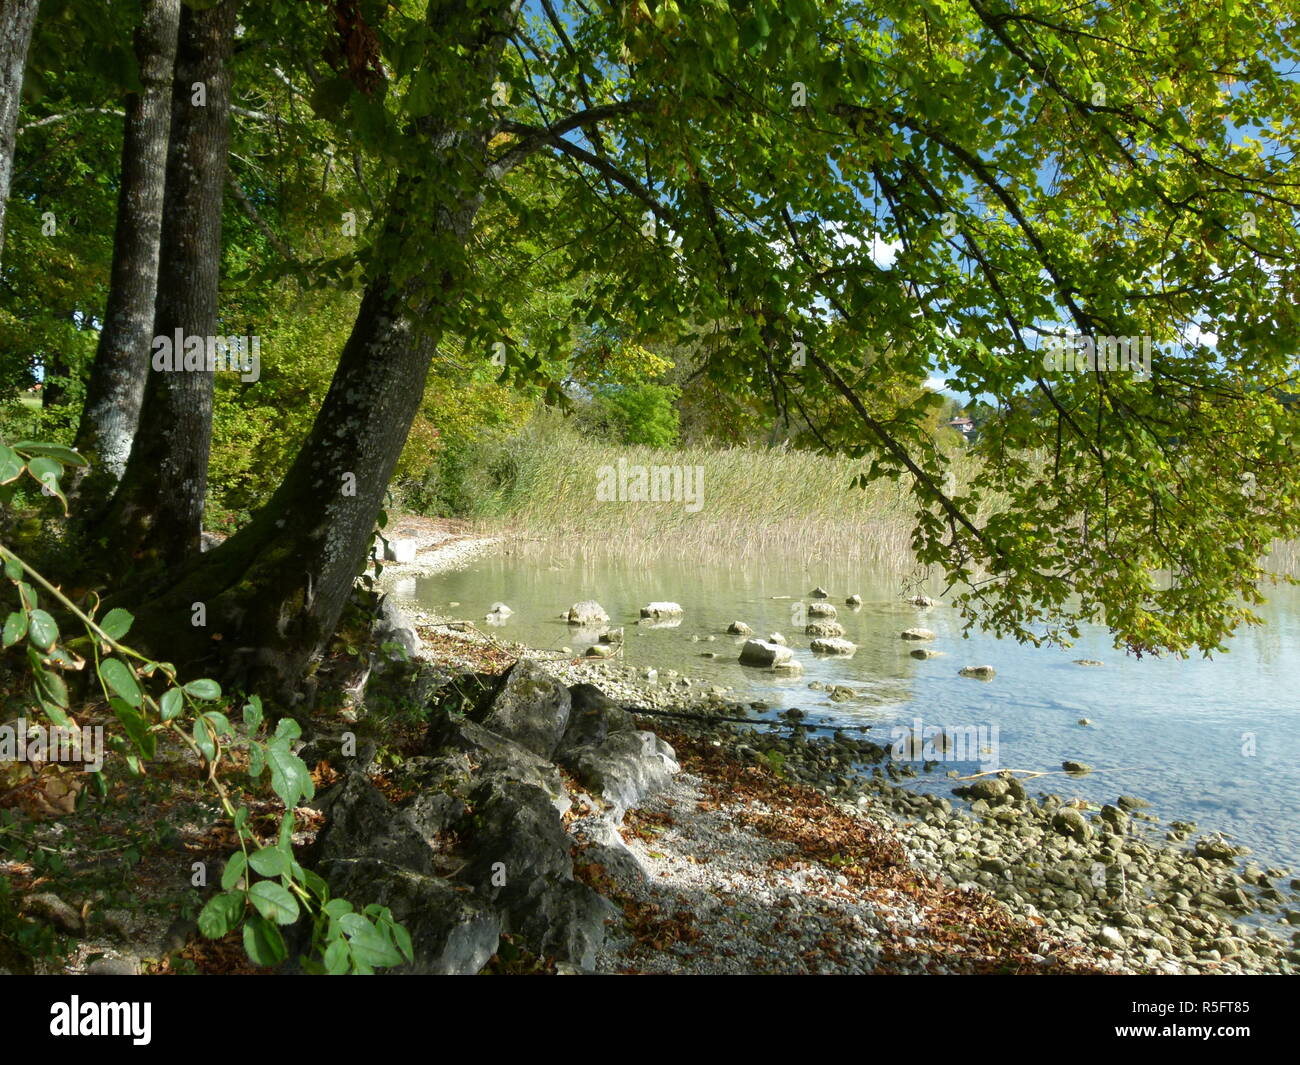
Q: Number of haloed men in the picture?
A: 0